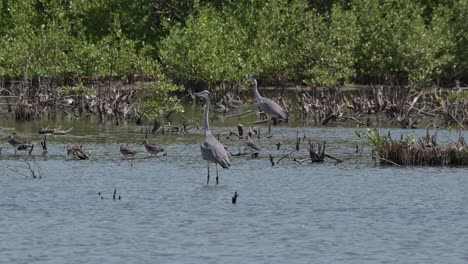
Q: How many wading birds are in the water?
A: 7